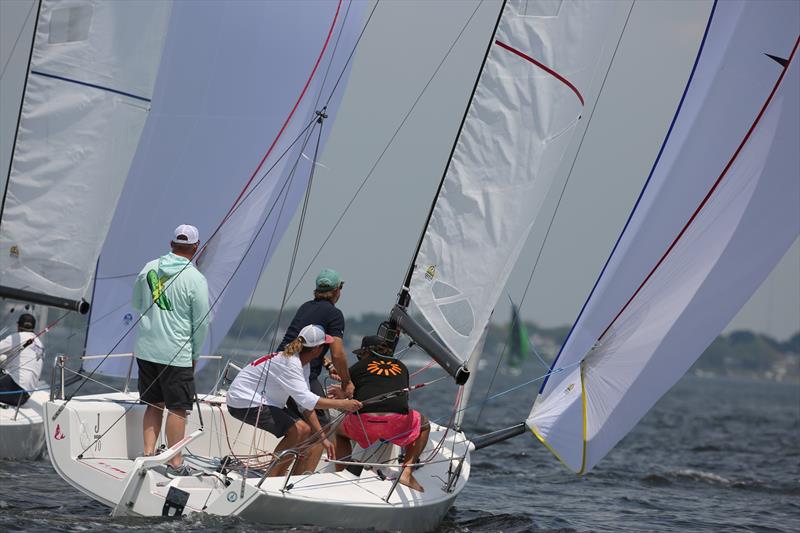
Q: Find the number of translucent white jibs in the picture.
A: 2